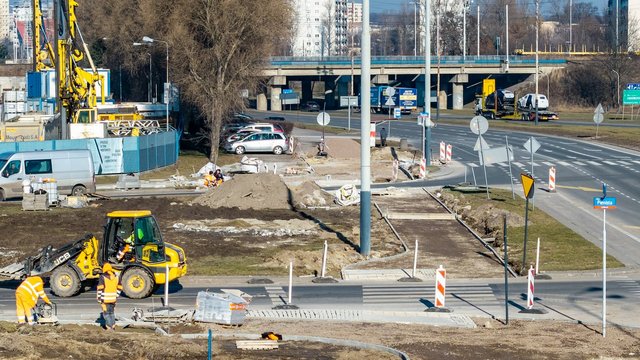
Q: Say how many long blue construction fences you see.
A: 1